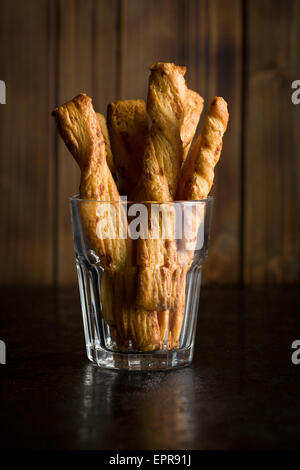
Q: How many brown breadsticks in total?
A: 6